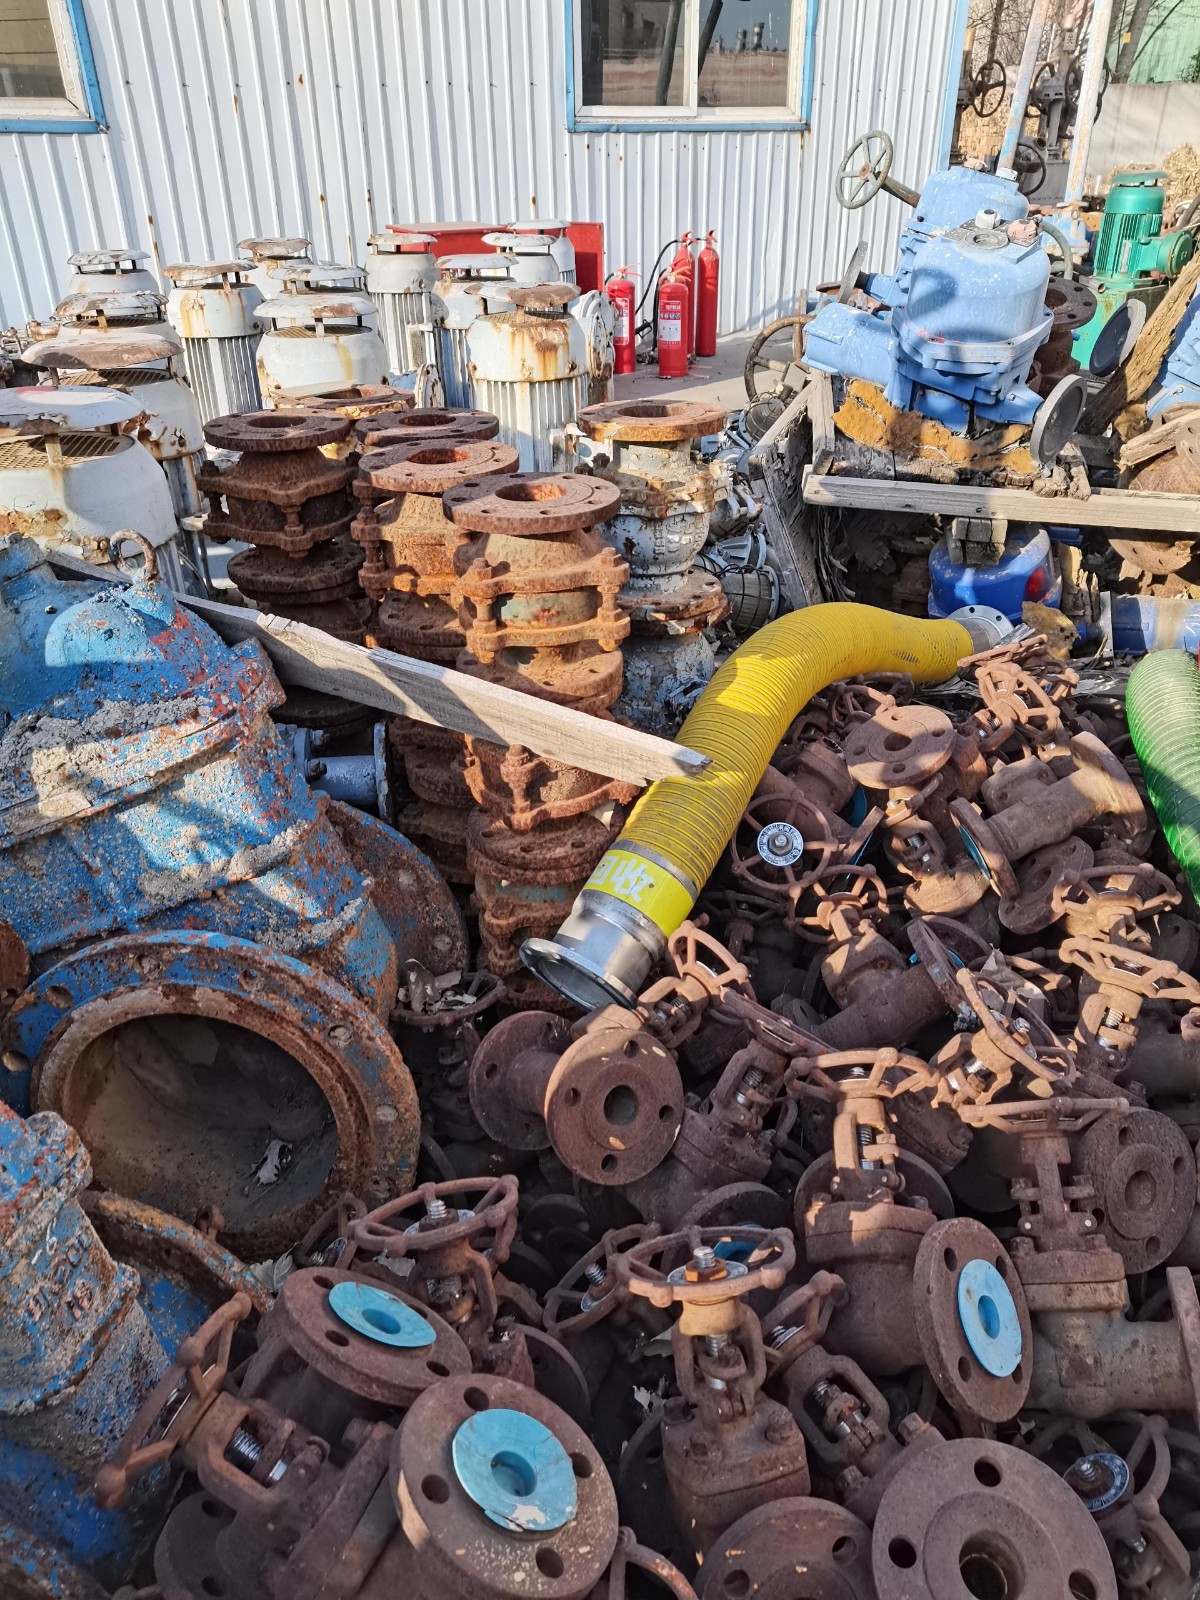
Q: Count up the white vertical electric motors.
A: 13